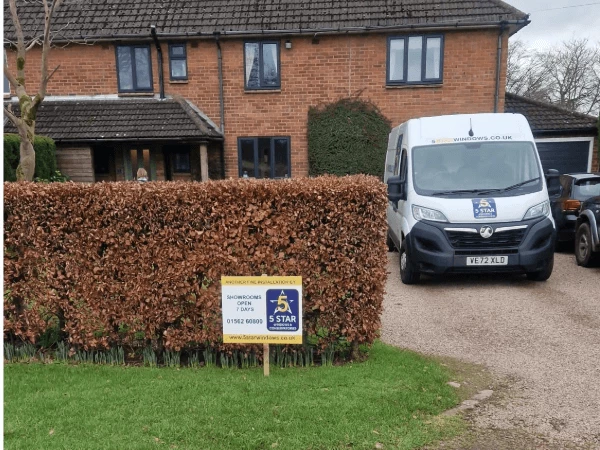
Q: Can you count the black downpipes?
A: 3